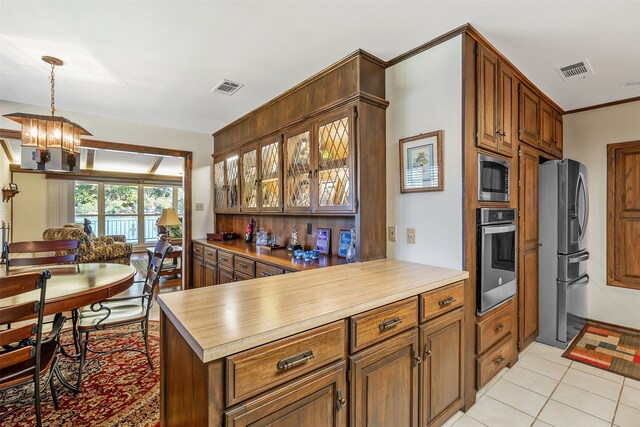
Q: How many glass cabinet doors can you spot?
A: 6